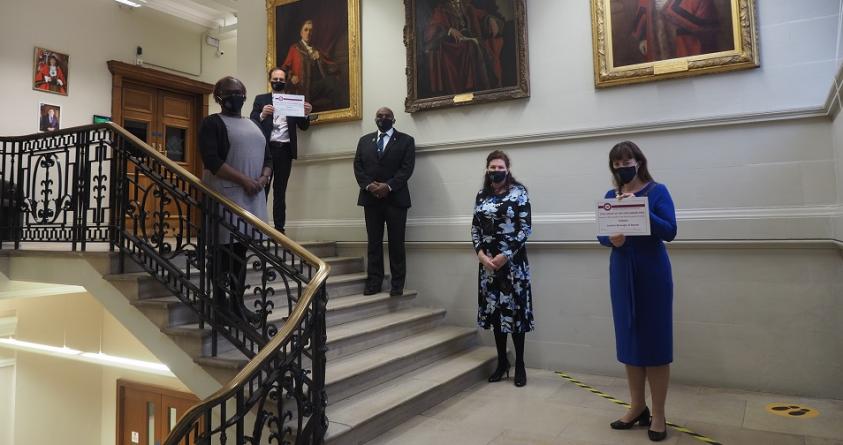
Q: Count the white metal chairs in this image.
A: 0